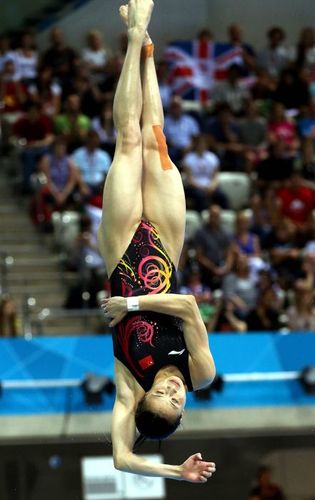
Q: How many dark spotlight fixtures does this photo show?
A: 3